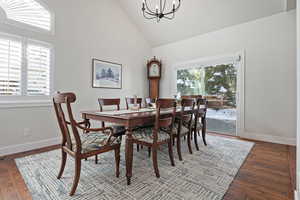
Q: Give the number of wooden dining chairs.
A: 8